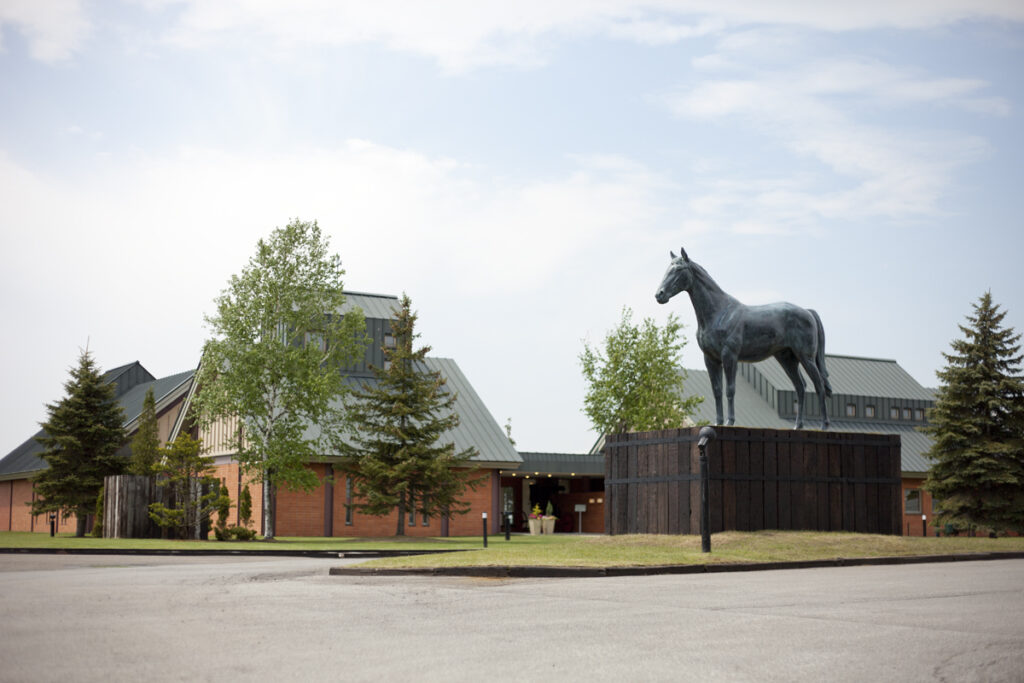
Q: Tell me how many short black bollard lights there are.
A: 4